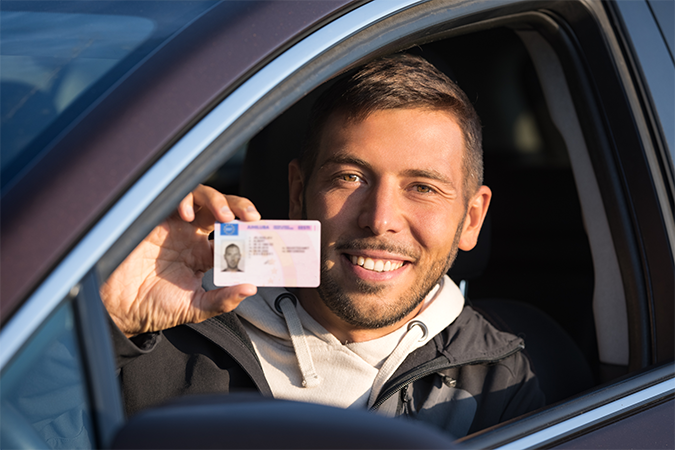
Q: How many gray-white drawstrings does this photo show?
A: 2